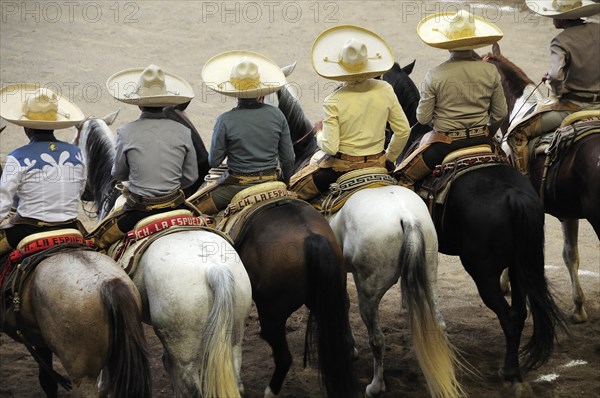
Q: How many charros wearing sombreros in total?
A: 6